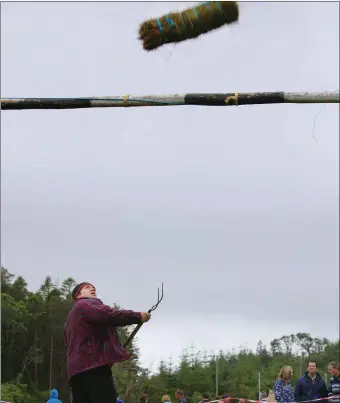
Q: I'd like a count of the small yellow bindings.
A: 2